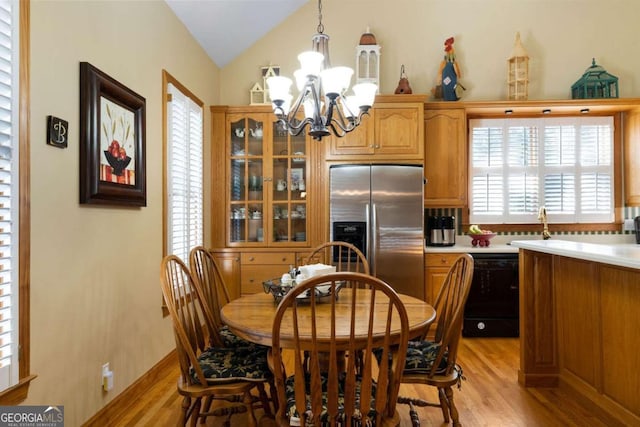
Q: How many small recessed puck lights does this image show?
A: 3